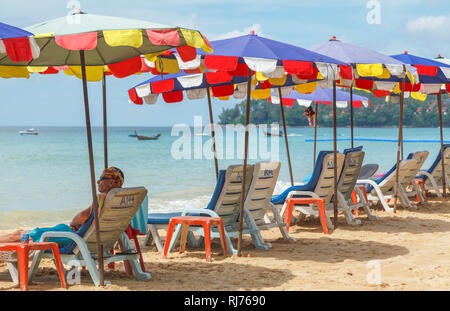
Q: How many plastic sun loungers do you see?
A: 8